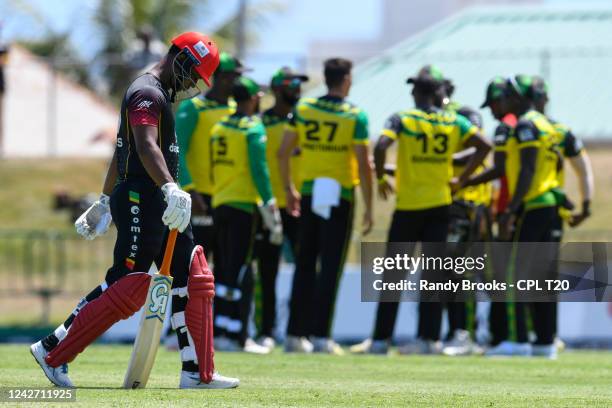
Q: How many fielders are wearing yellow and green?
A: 9